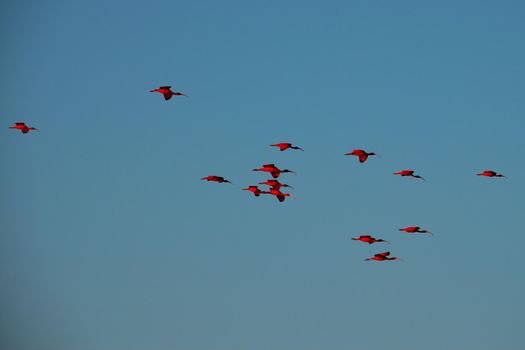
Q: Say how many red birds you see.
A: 14